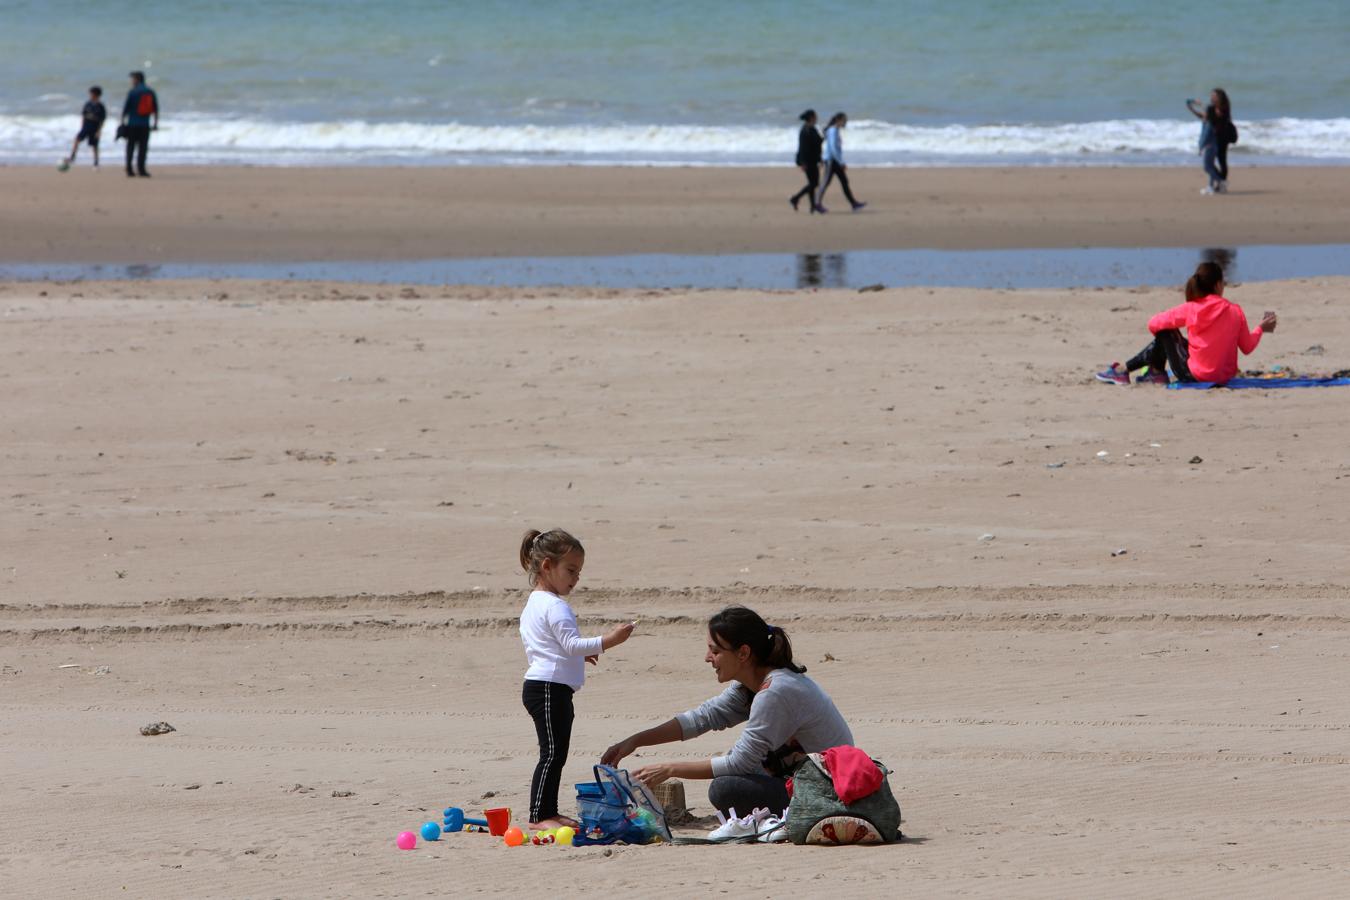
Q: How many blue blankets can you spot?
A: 1